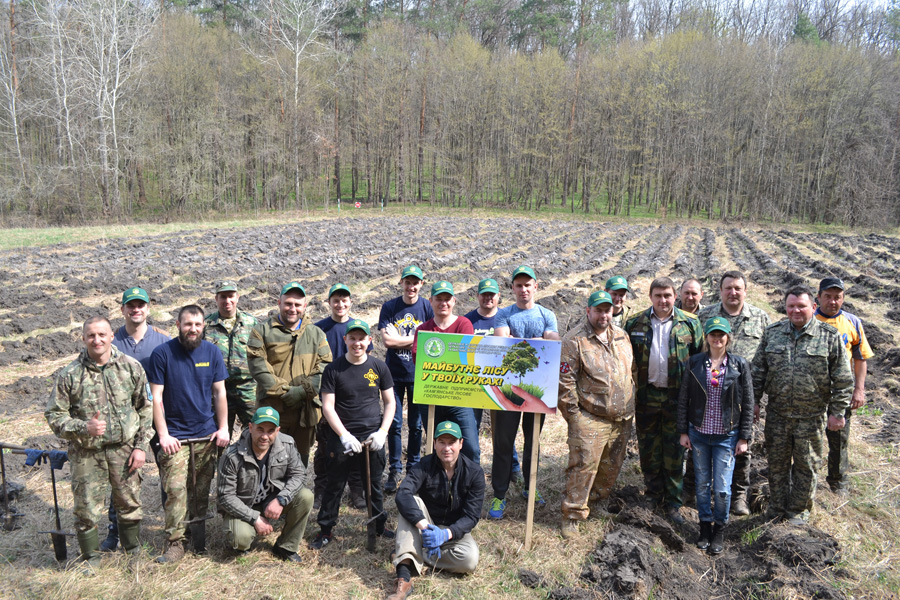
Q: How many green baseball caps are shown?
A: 13